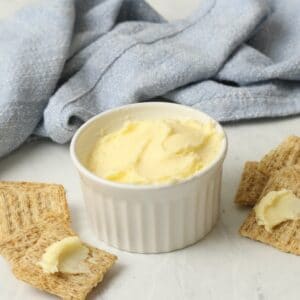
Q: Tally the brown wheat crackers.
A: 5